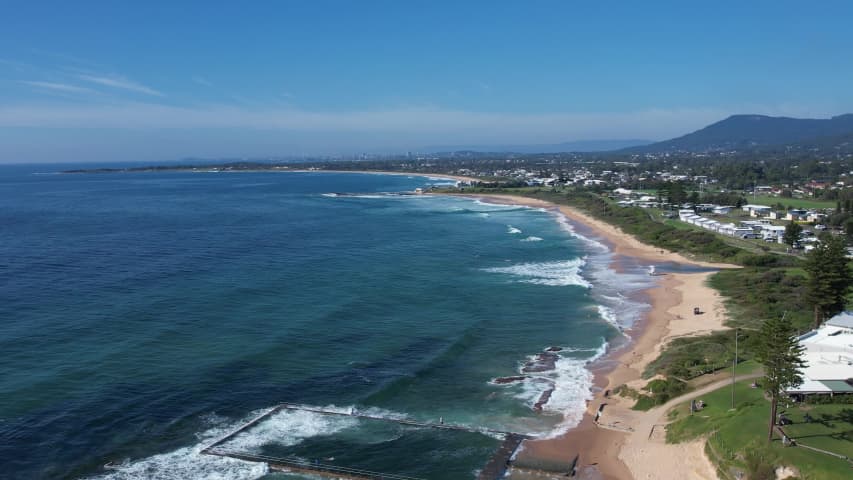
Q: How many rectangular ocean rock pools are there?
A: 1